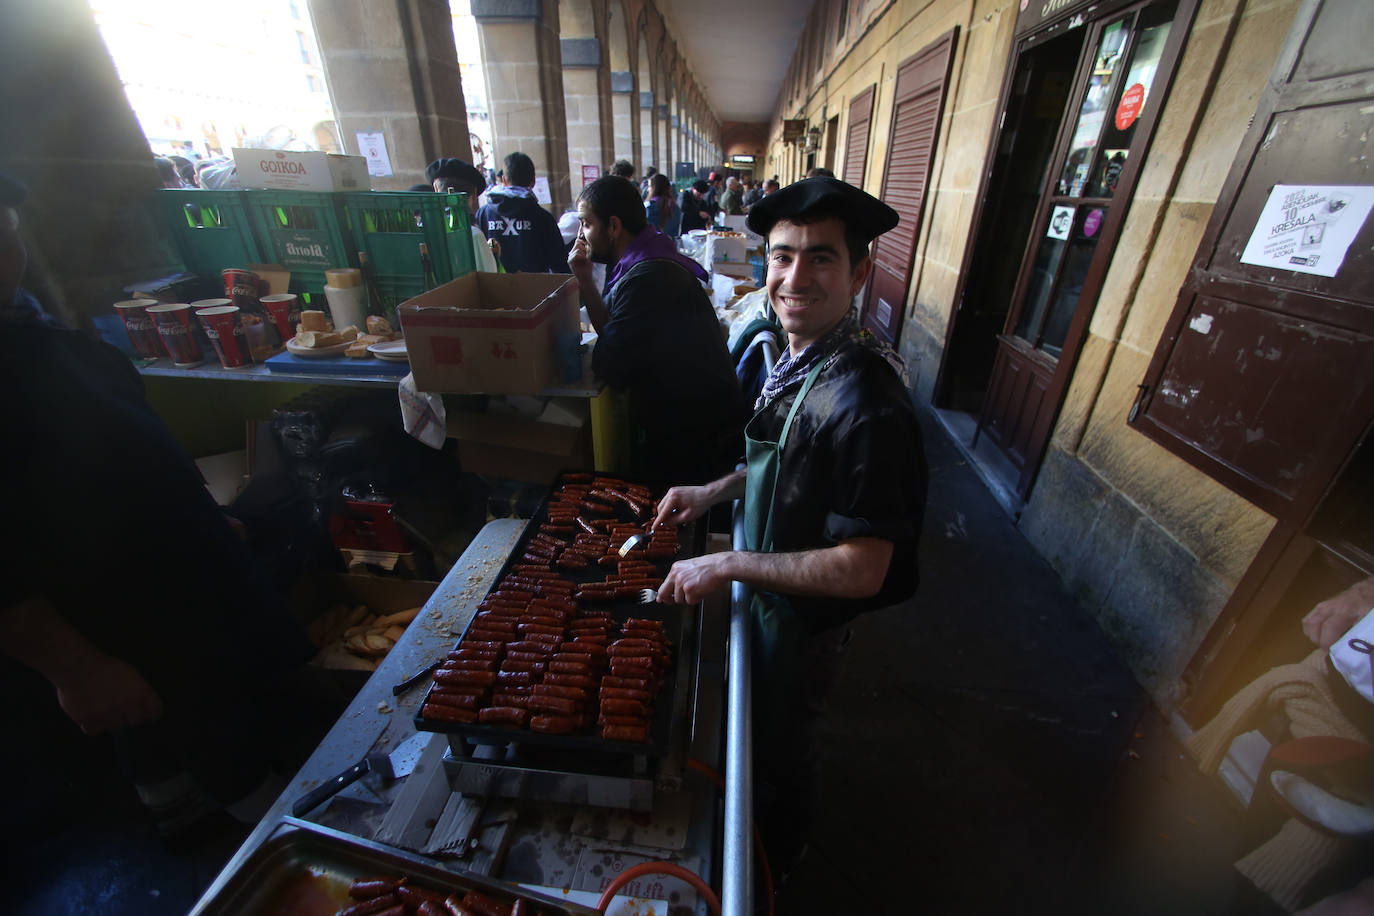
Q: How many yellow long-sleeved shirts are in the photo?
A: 0